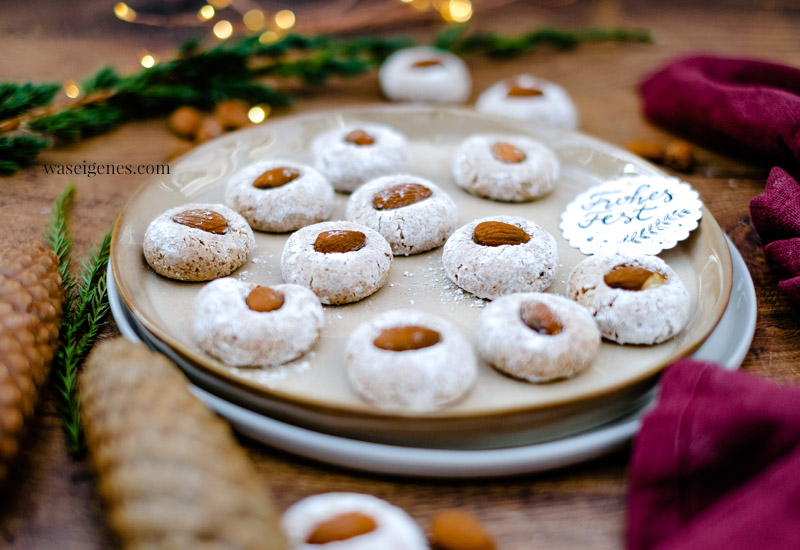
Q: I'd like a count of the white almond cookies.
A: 14